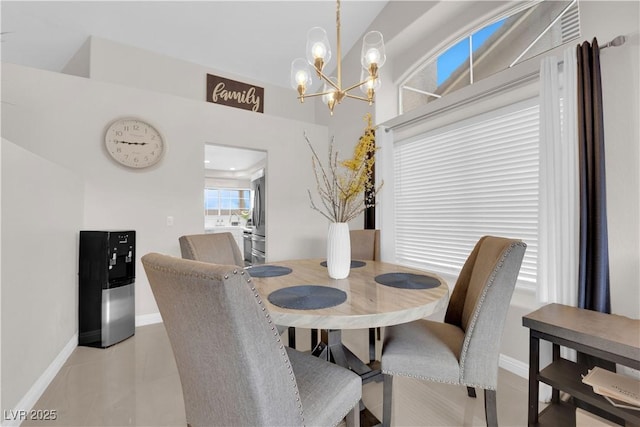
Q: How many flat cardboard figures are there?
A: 0